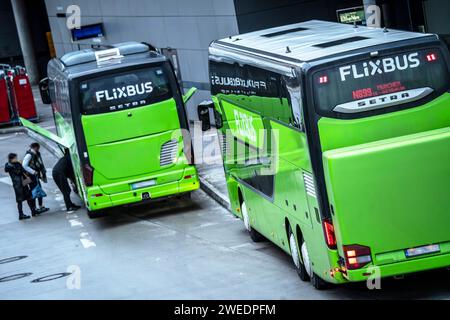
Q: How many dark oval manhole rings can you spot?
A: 3